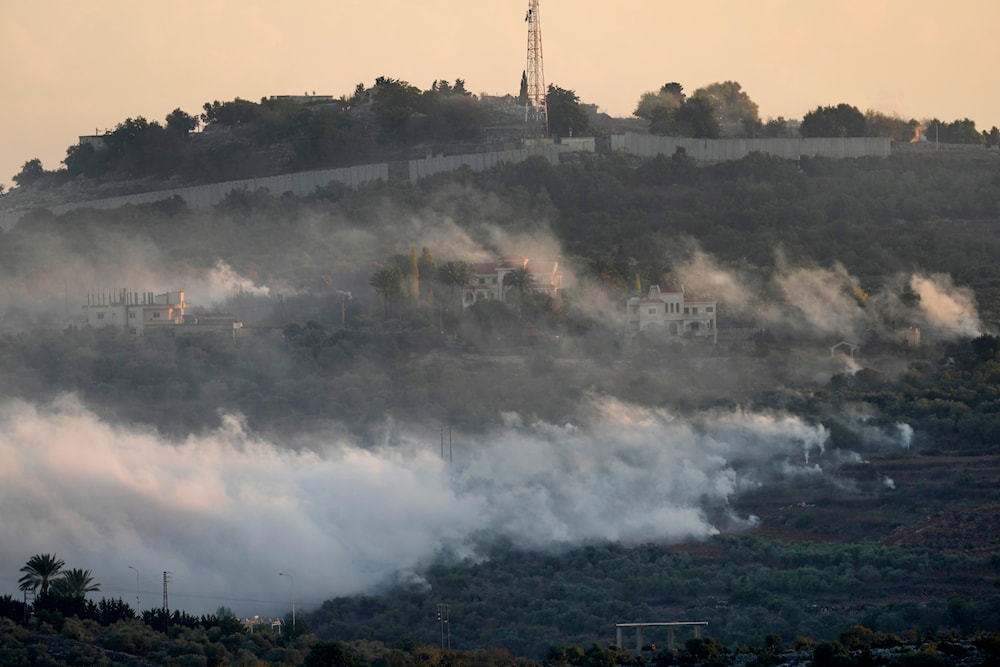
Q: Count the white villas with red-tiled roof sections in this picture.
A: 2